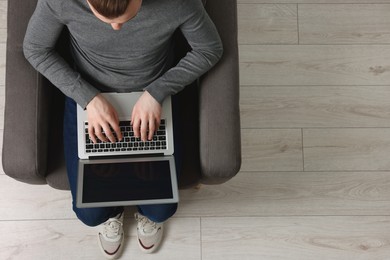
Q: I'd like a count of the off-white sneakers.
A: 2